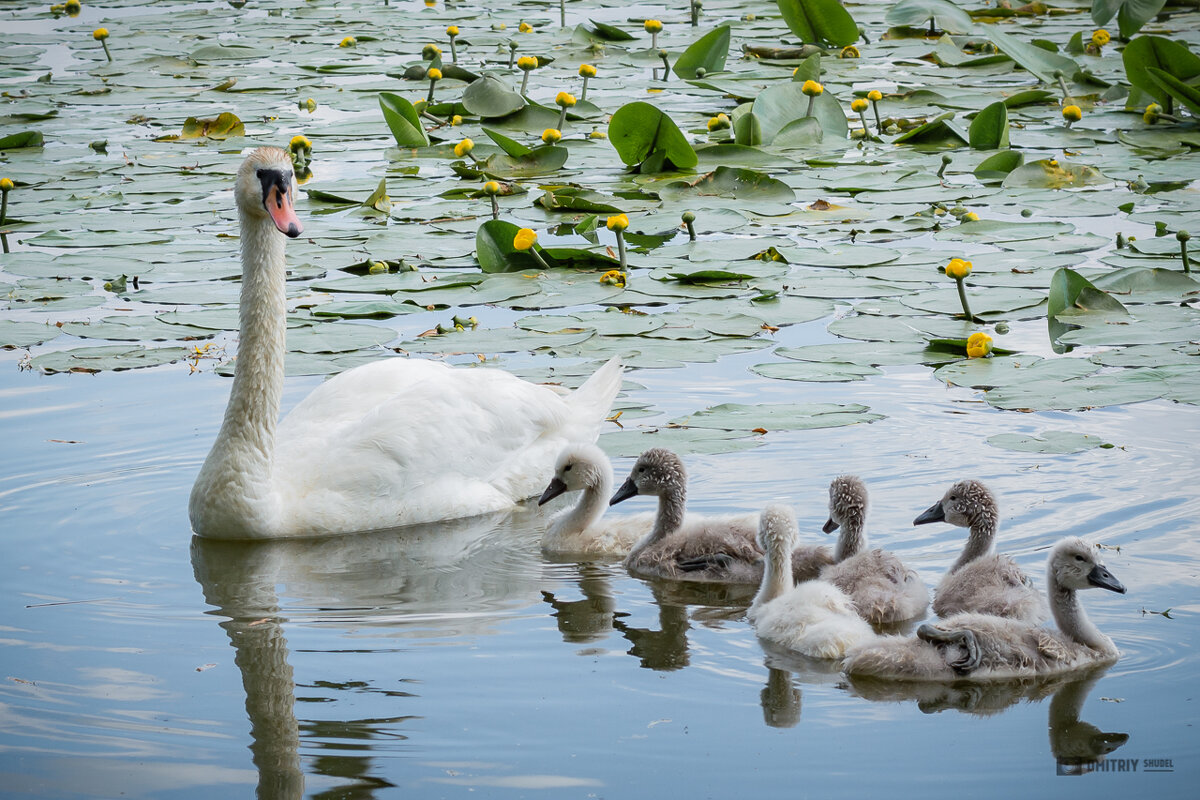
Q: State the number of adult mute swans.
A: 1